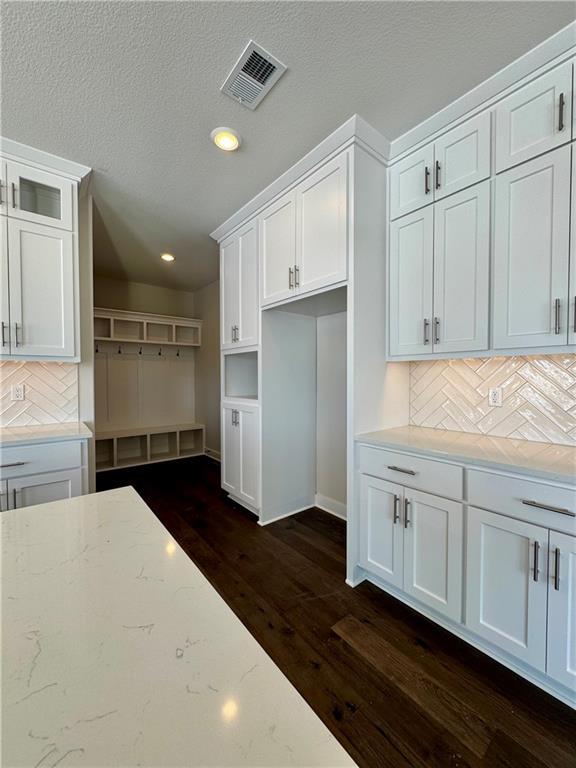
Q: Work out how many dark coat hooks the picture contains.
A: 5